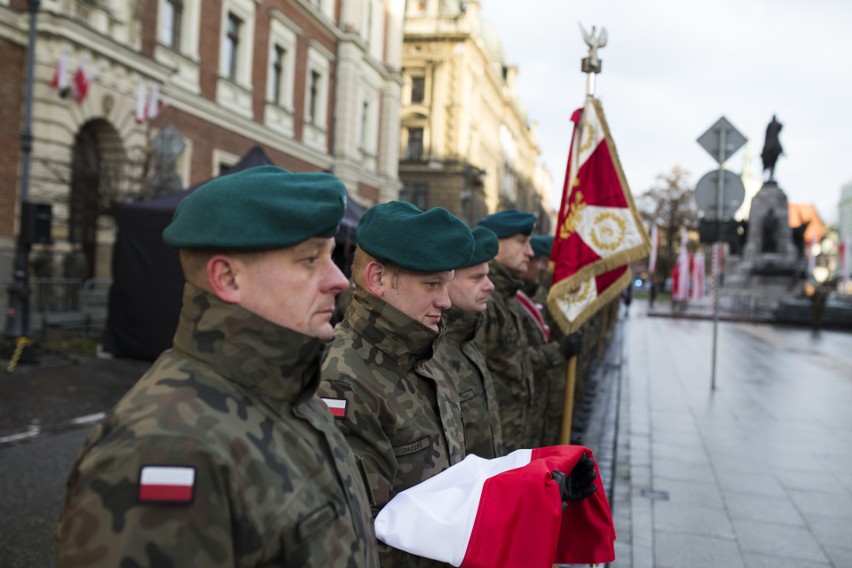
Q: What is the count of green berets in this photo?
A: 5